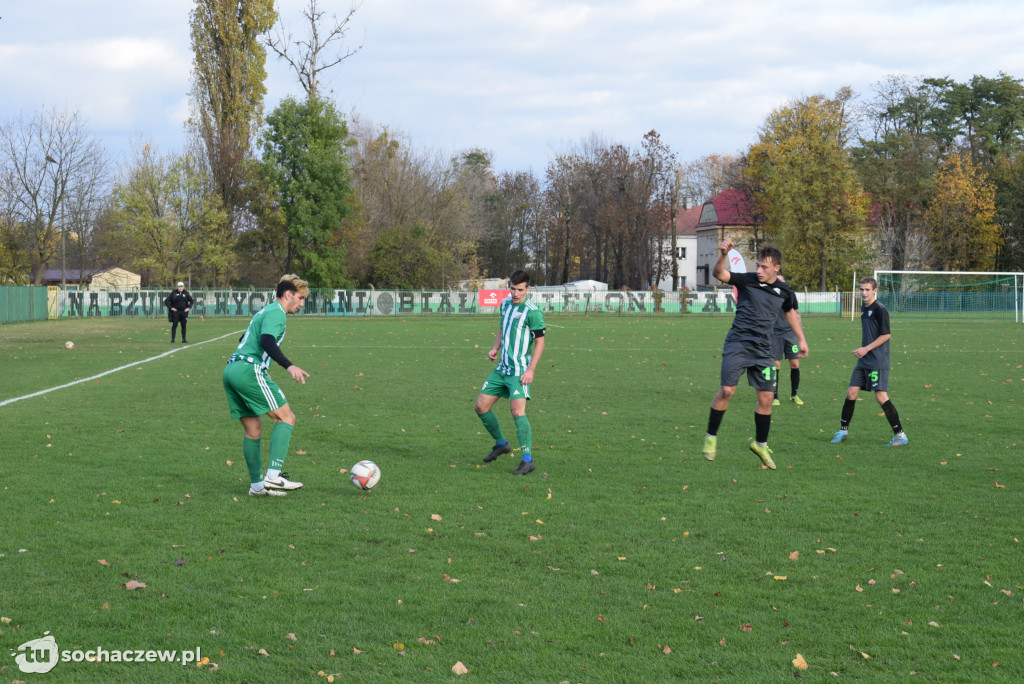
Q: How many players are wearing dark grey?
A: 3